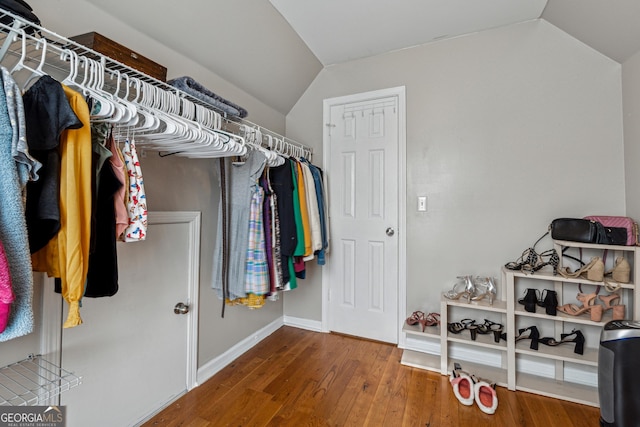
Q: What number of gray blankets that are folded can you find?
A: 1